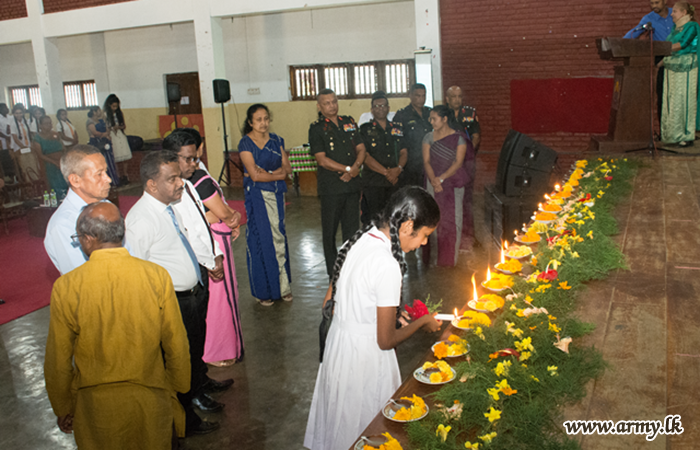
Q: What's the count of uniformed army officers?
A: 4